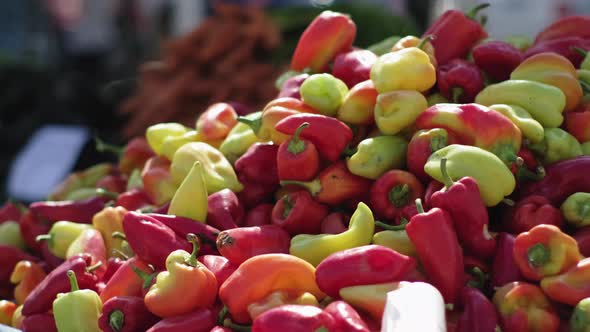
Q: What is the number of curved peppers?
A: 1